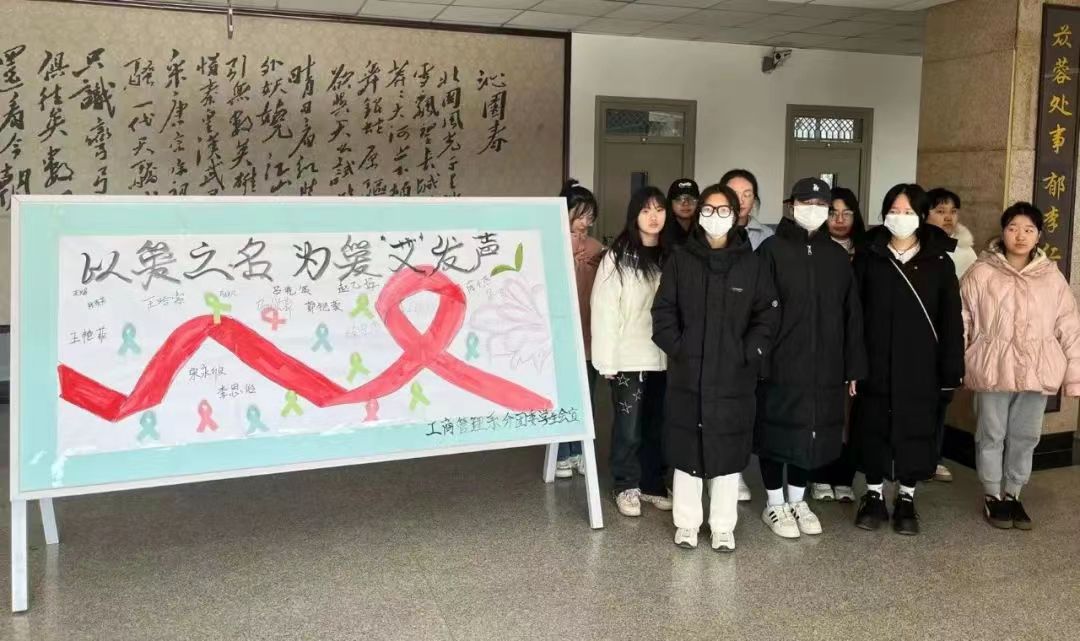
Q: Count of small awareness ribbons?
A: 13